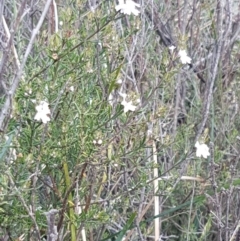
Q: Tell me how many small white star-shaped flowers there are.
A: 5